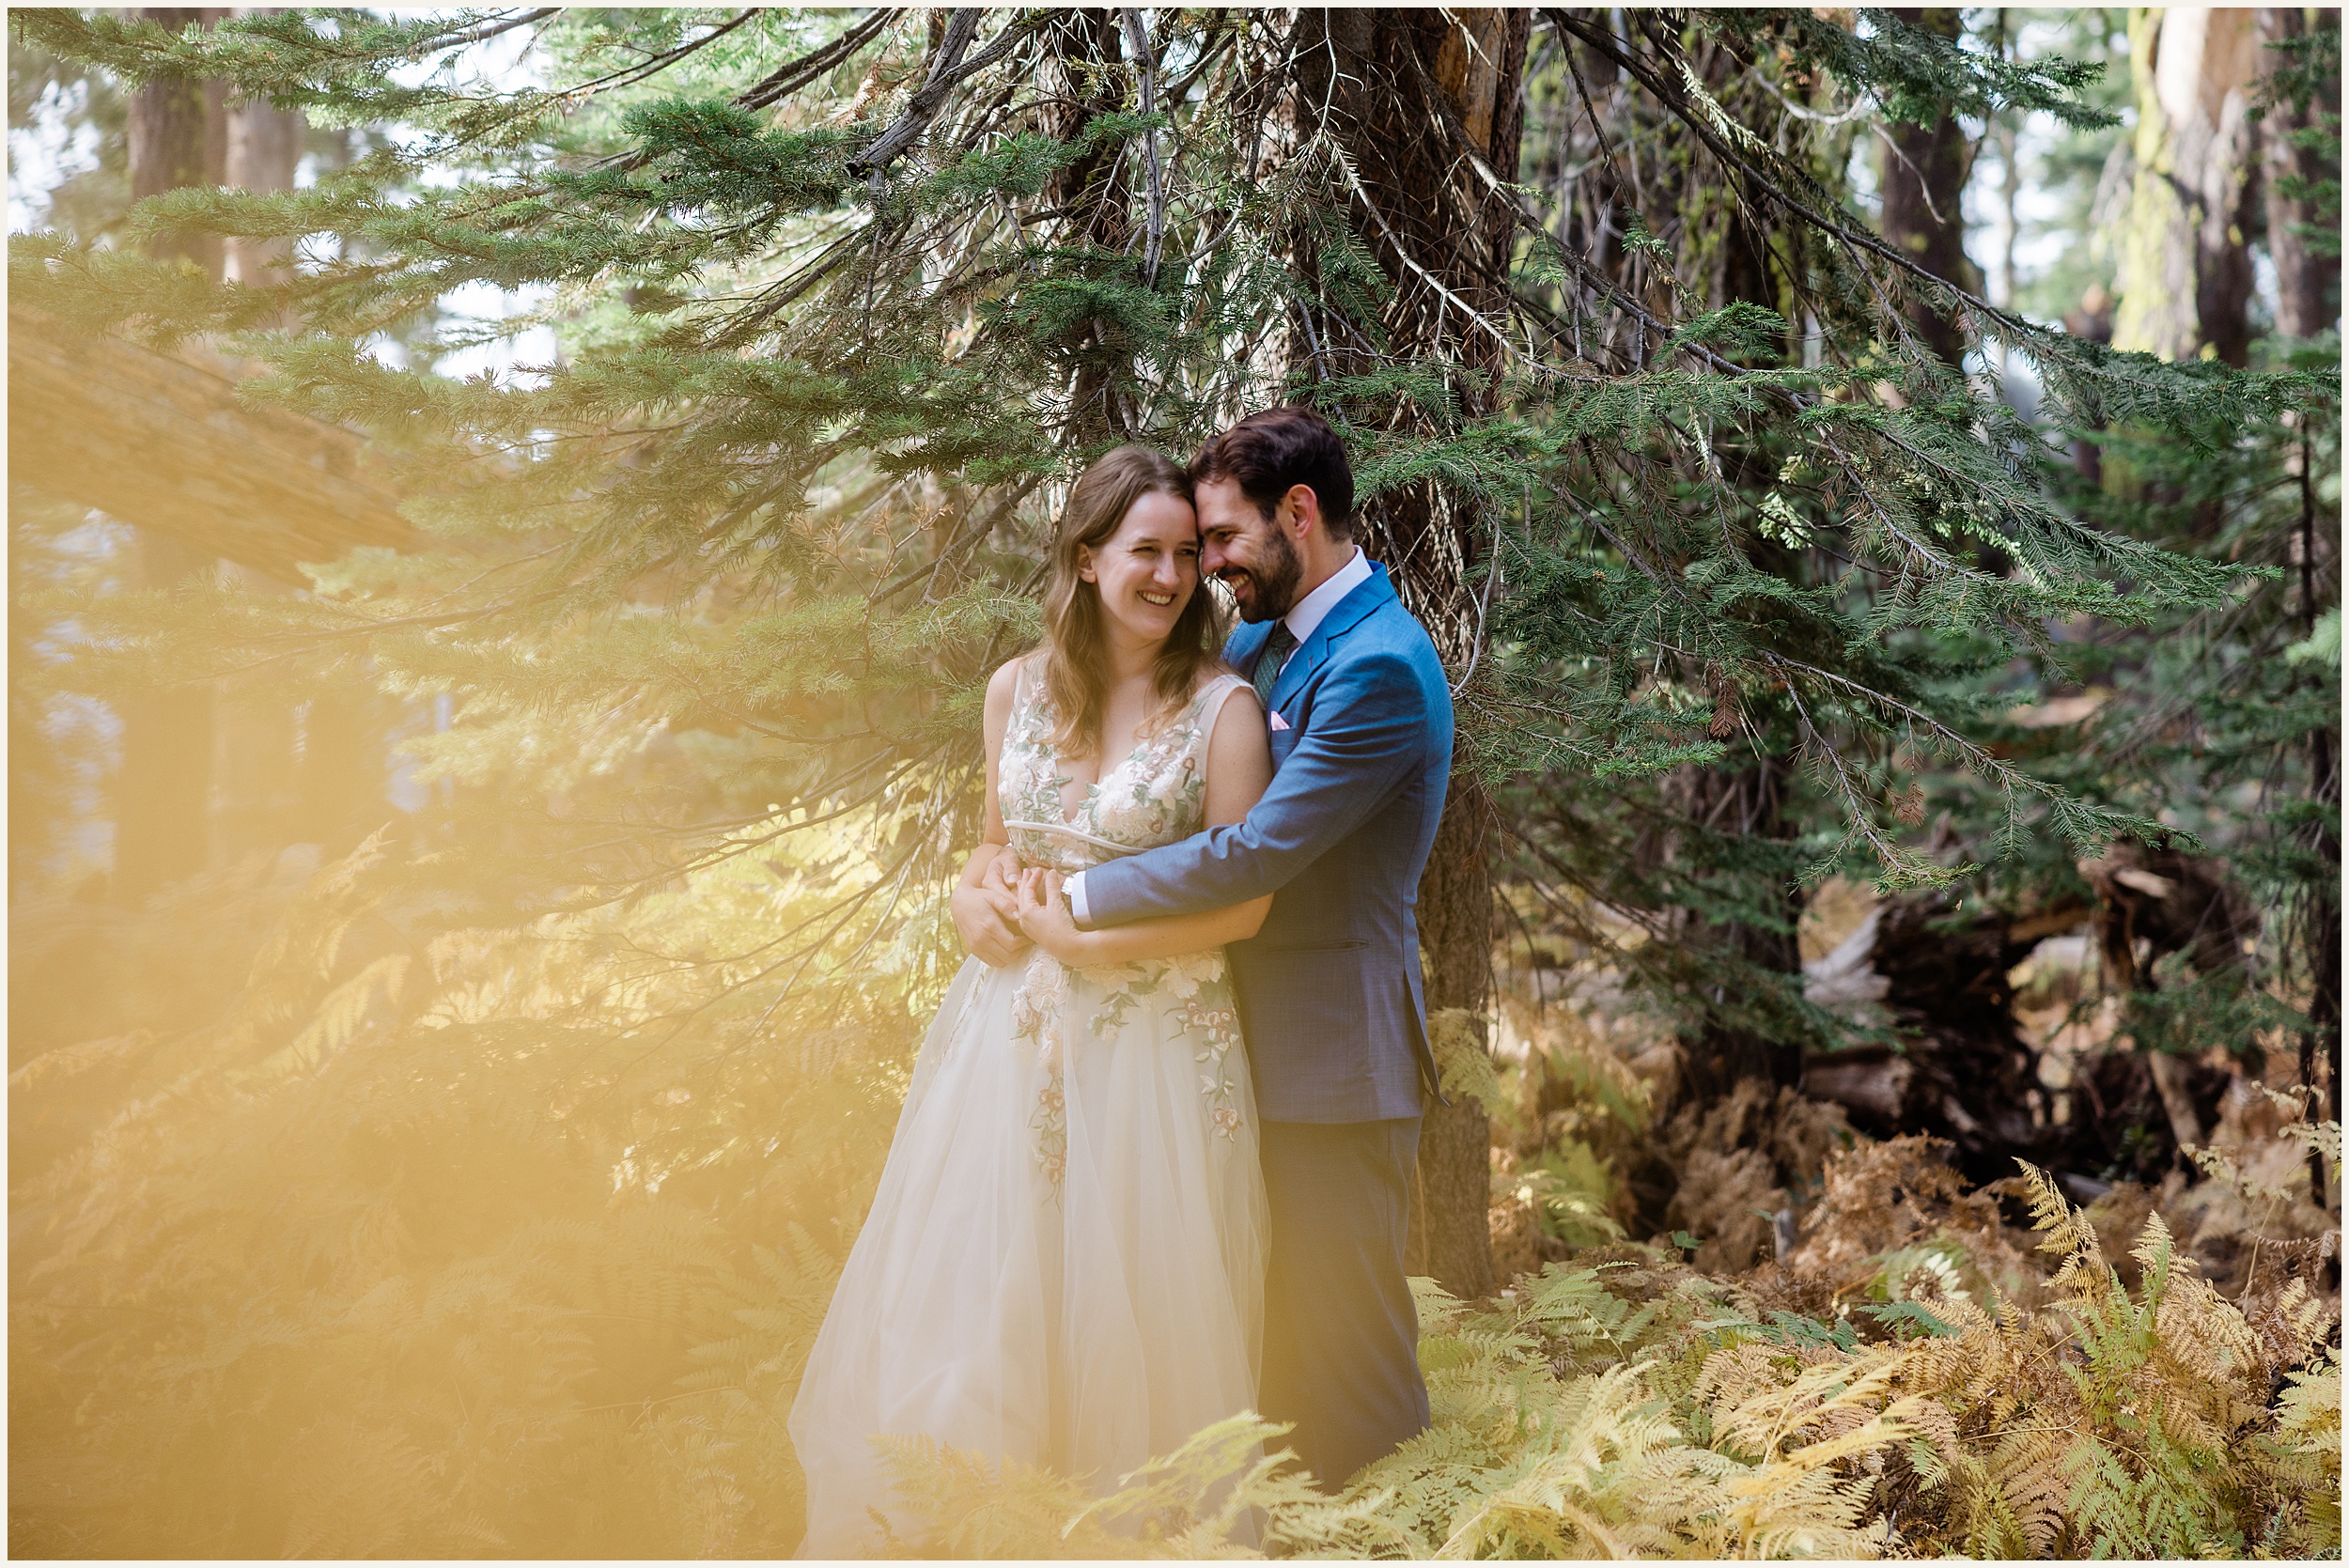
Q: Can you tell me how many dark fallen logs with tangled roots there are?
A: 1